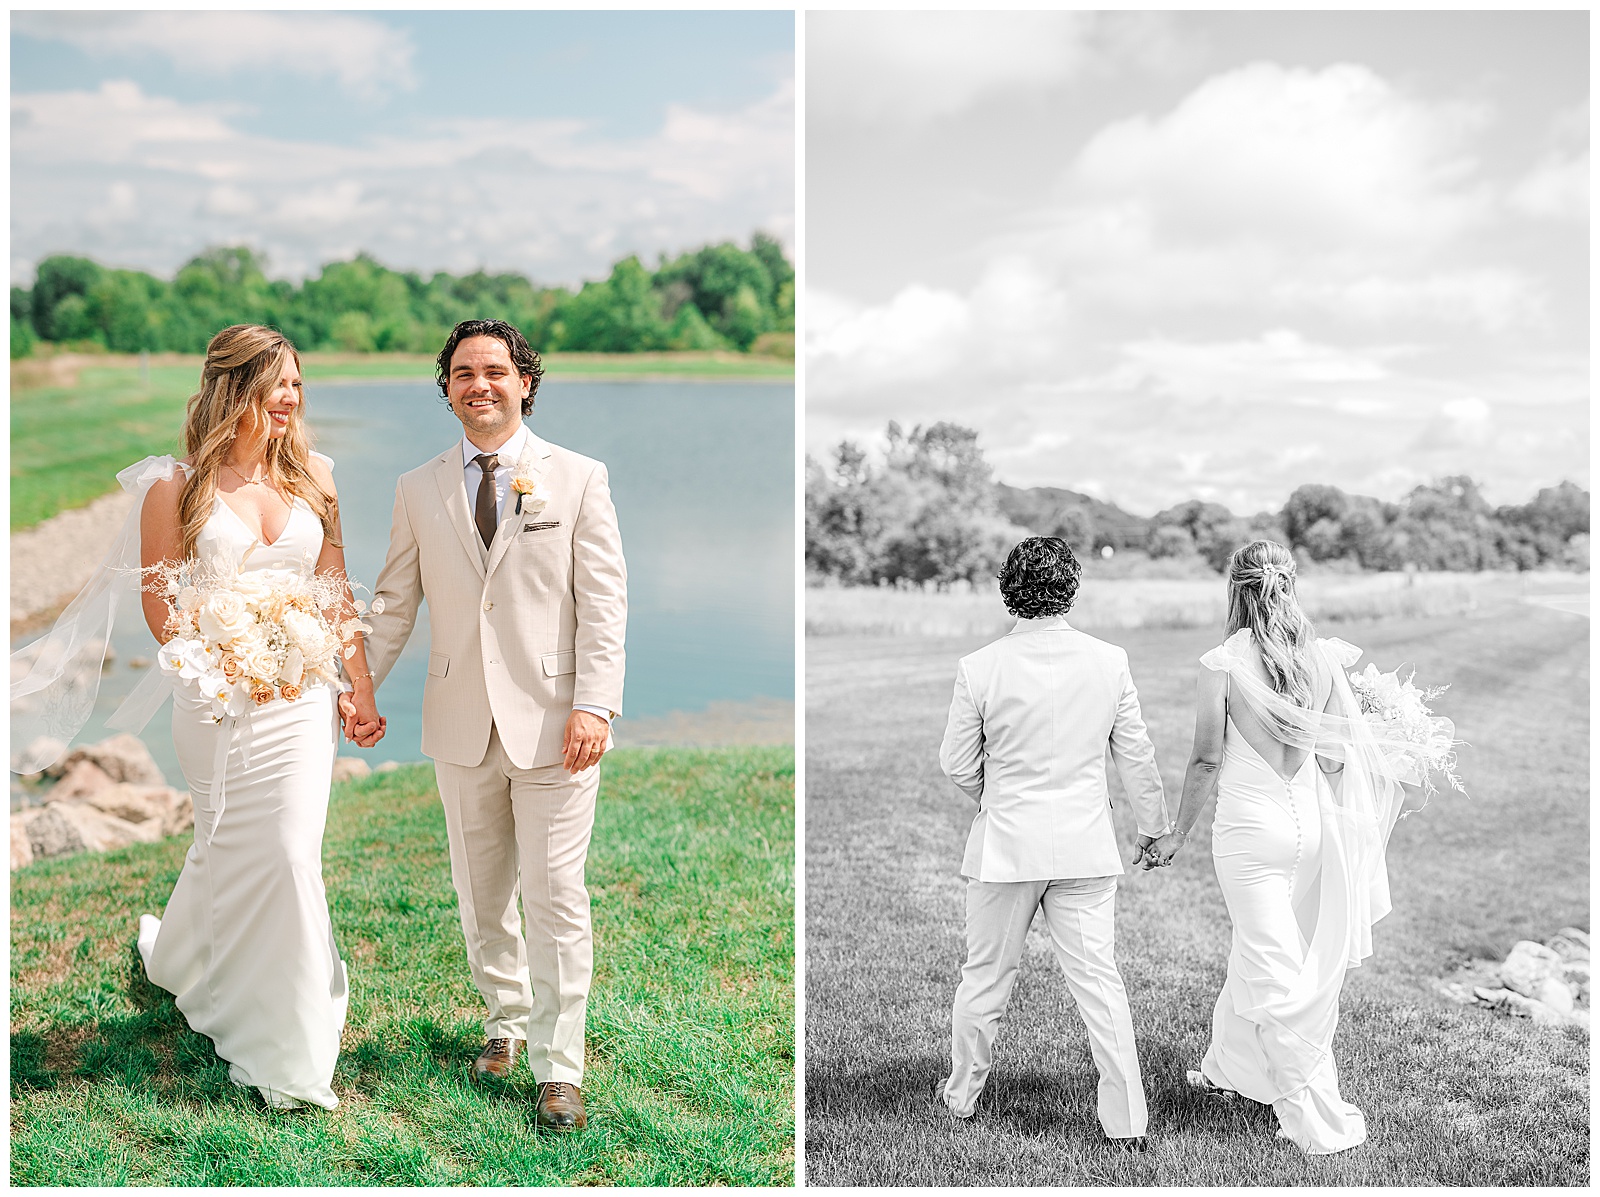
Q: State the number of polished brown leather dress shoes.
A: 2